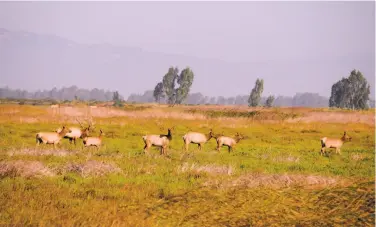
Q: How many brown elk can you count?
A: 7